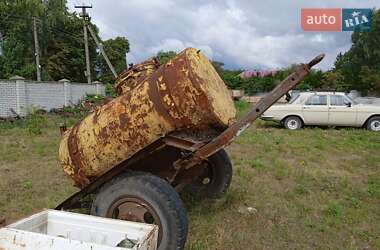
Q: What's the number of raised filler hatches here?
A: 1